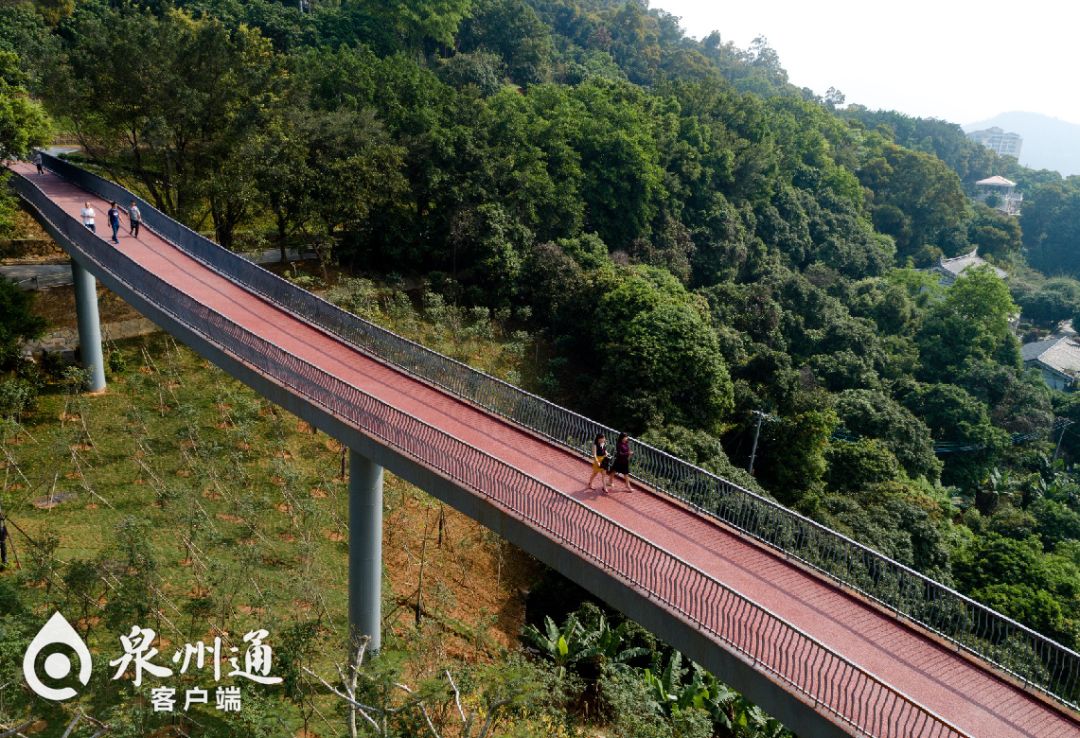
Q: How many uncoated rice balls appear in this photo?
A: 0